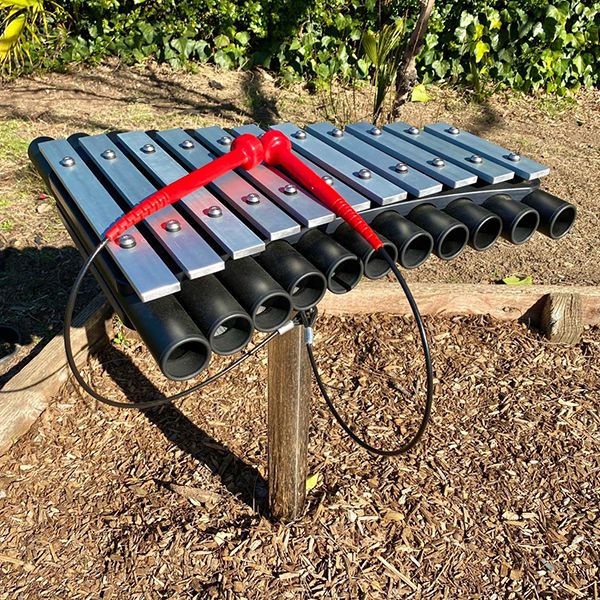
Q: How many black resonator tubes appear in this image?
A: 11